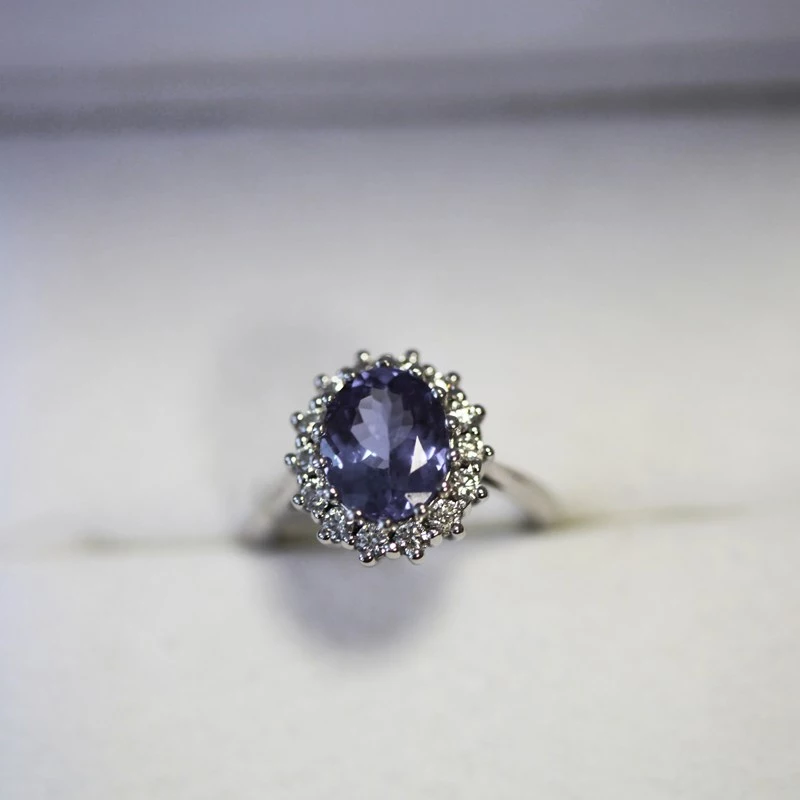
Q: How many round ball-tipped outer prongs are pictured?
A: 14